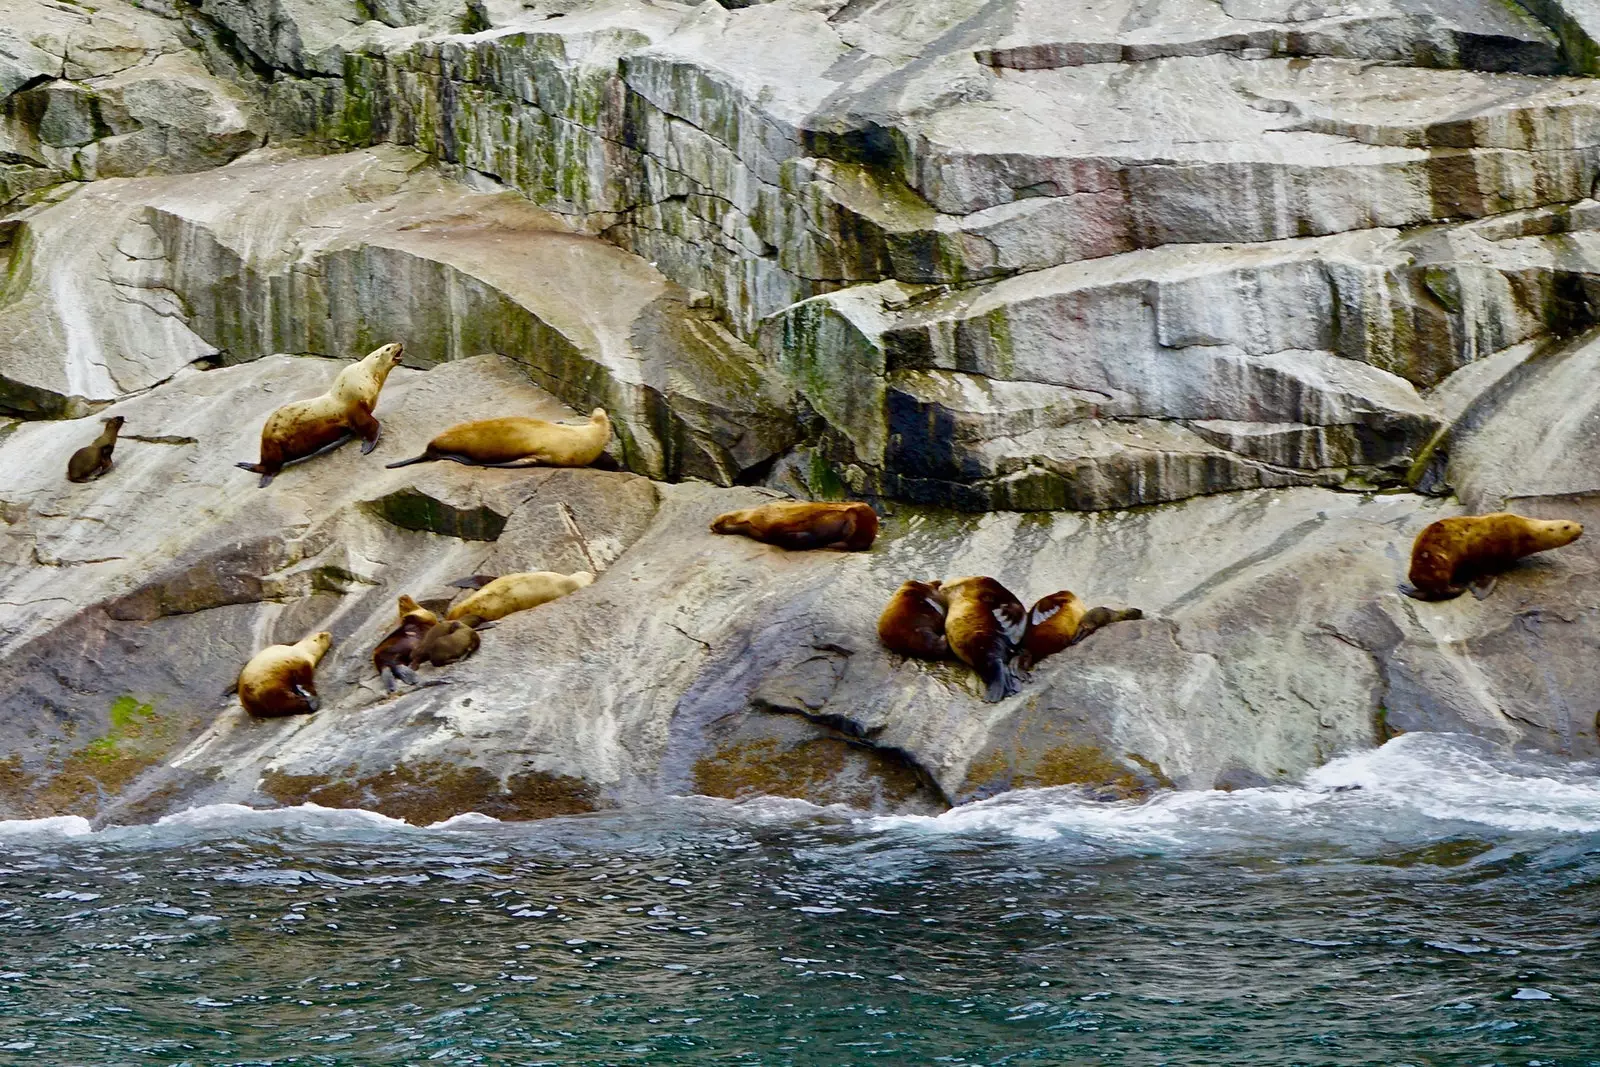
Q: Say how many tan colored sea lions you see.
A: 4